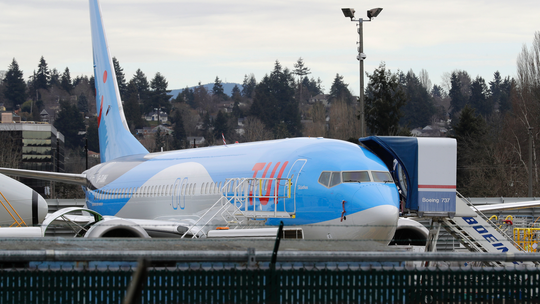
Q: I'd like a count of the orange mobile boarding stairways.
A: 1